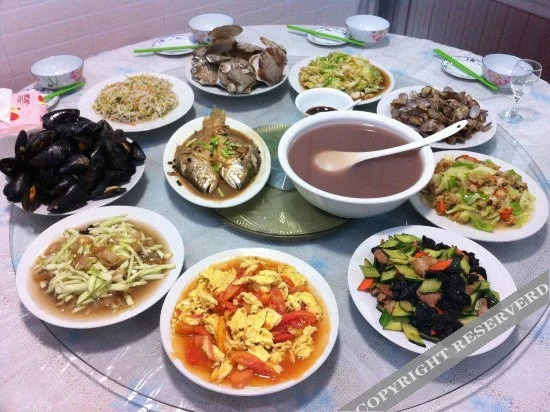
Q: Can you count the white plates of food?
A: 10